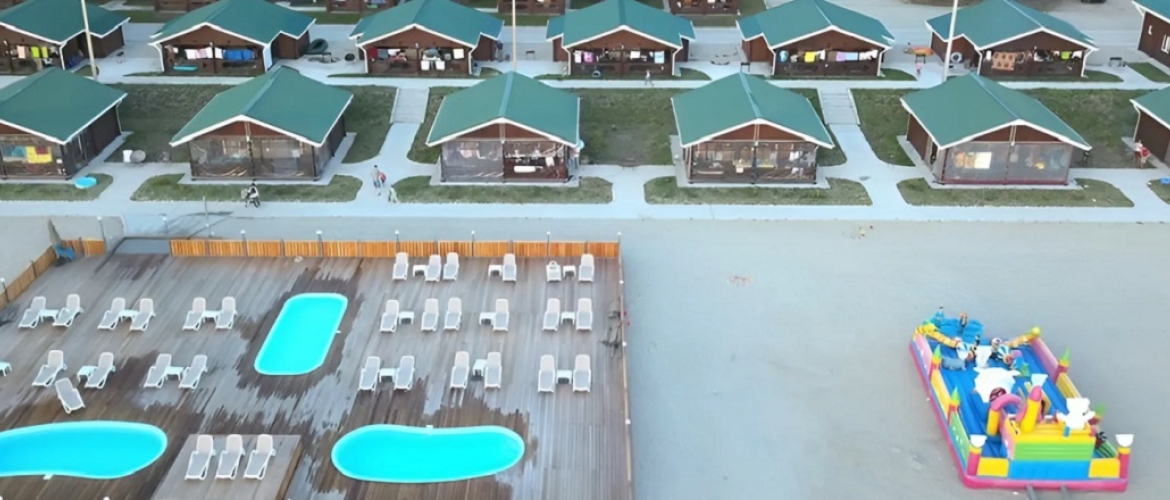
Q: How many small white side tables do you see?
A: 15